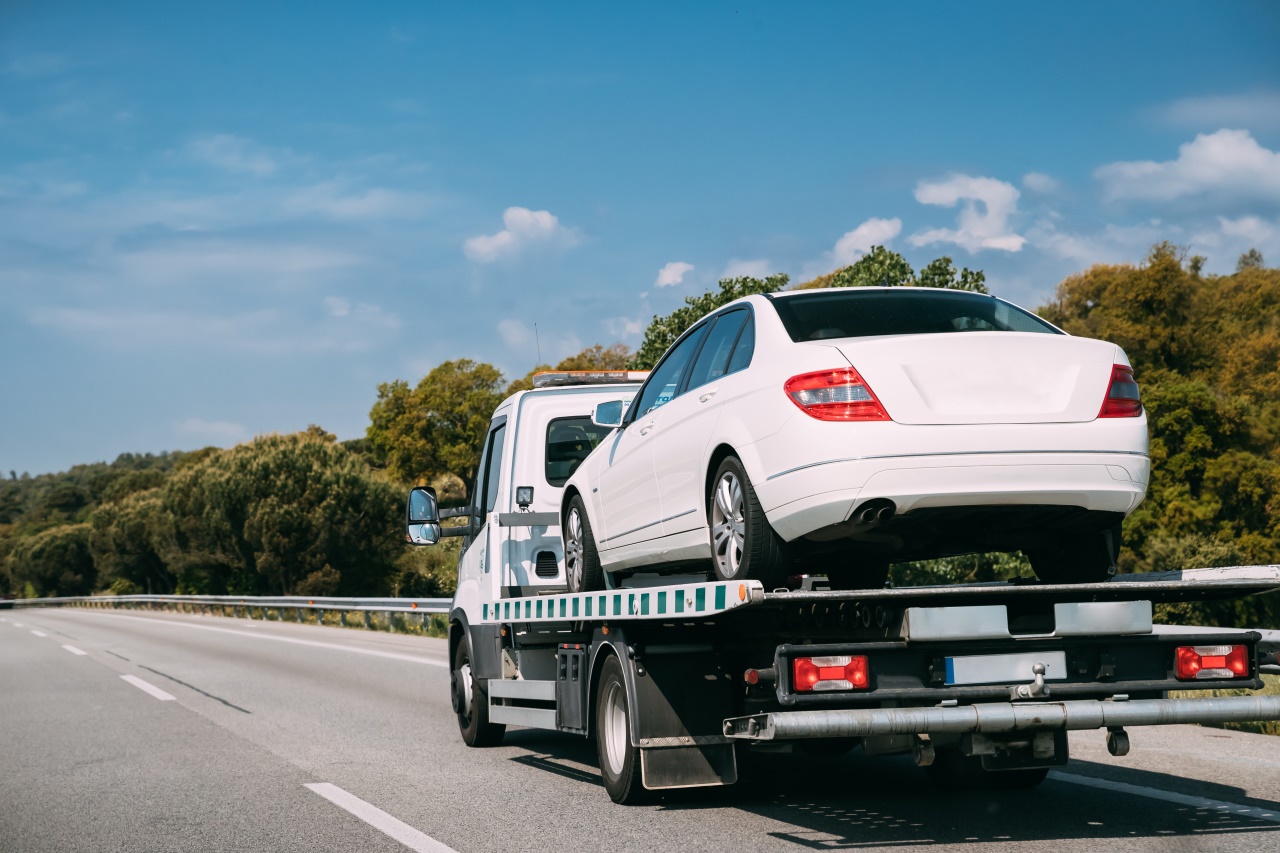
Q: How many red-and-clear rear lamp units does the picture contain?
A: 4